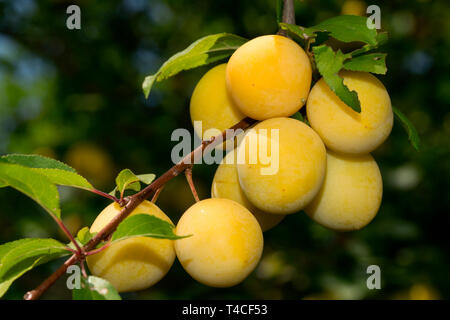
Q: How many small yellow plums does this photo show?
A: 8